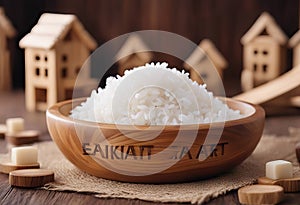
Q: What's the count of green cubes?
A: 0